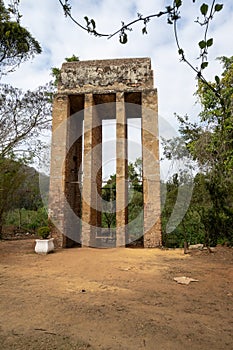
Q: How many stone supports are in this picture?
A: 4